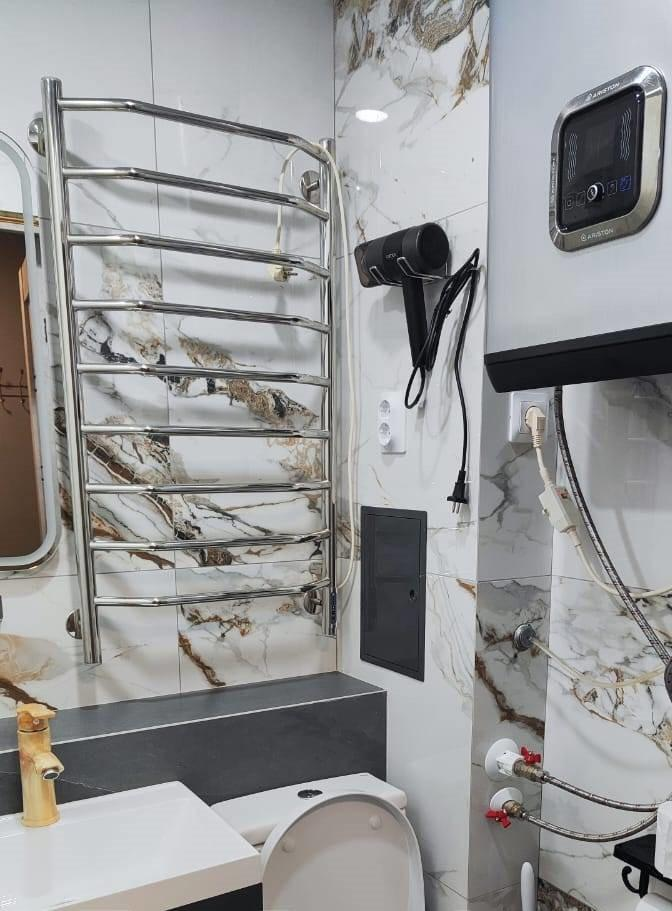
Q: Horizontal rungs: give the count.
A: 9